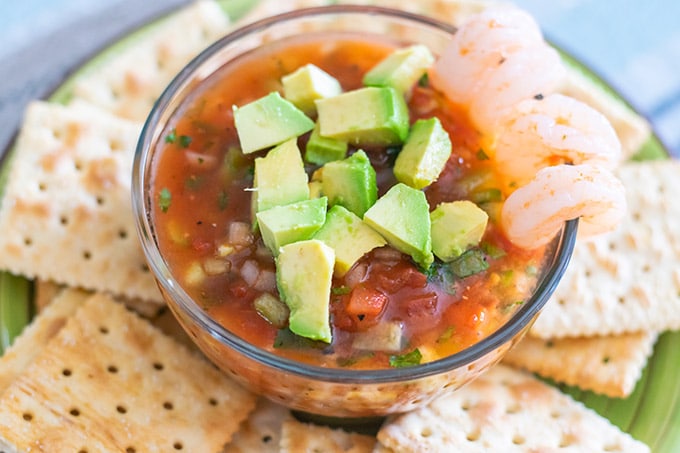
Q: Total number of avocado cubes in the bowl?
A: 13